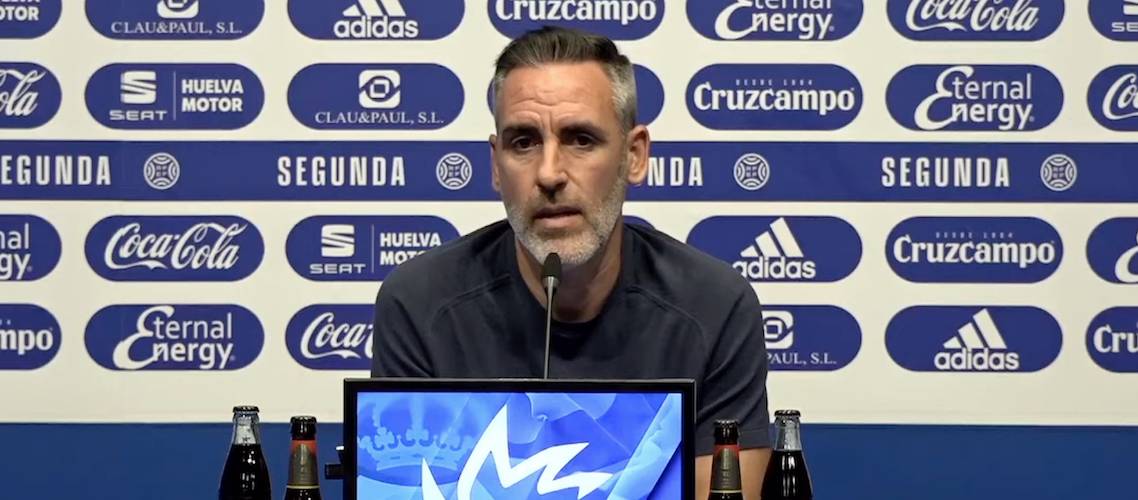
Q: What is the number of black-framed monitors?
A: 1